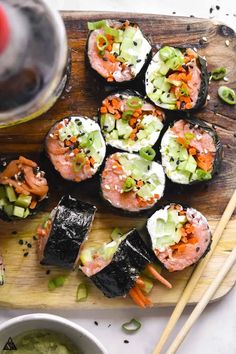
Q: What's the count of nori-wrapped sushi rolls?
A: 10